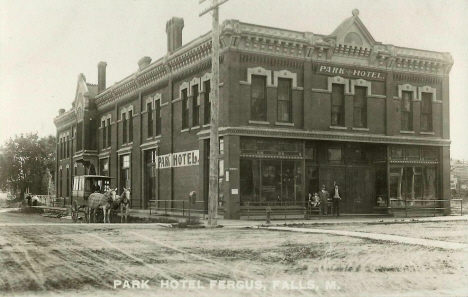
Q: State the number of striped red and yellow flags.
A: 0